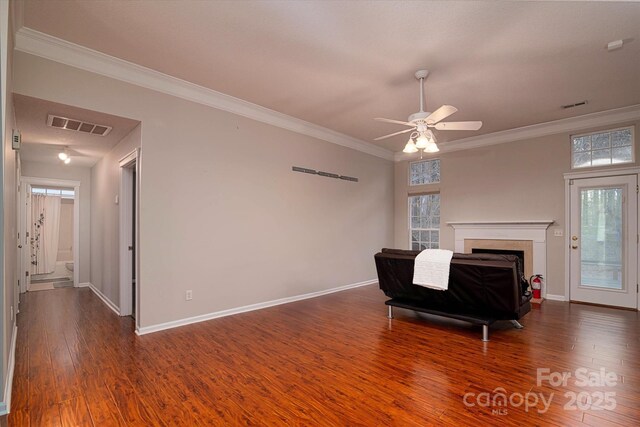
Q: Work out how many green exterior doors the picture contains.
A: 0